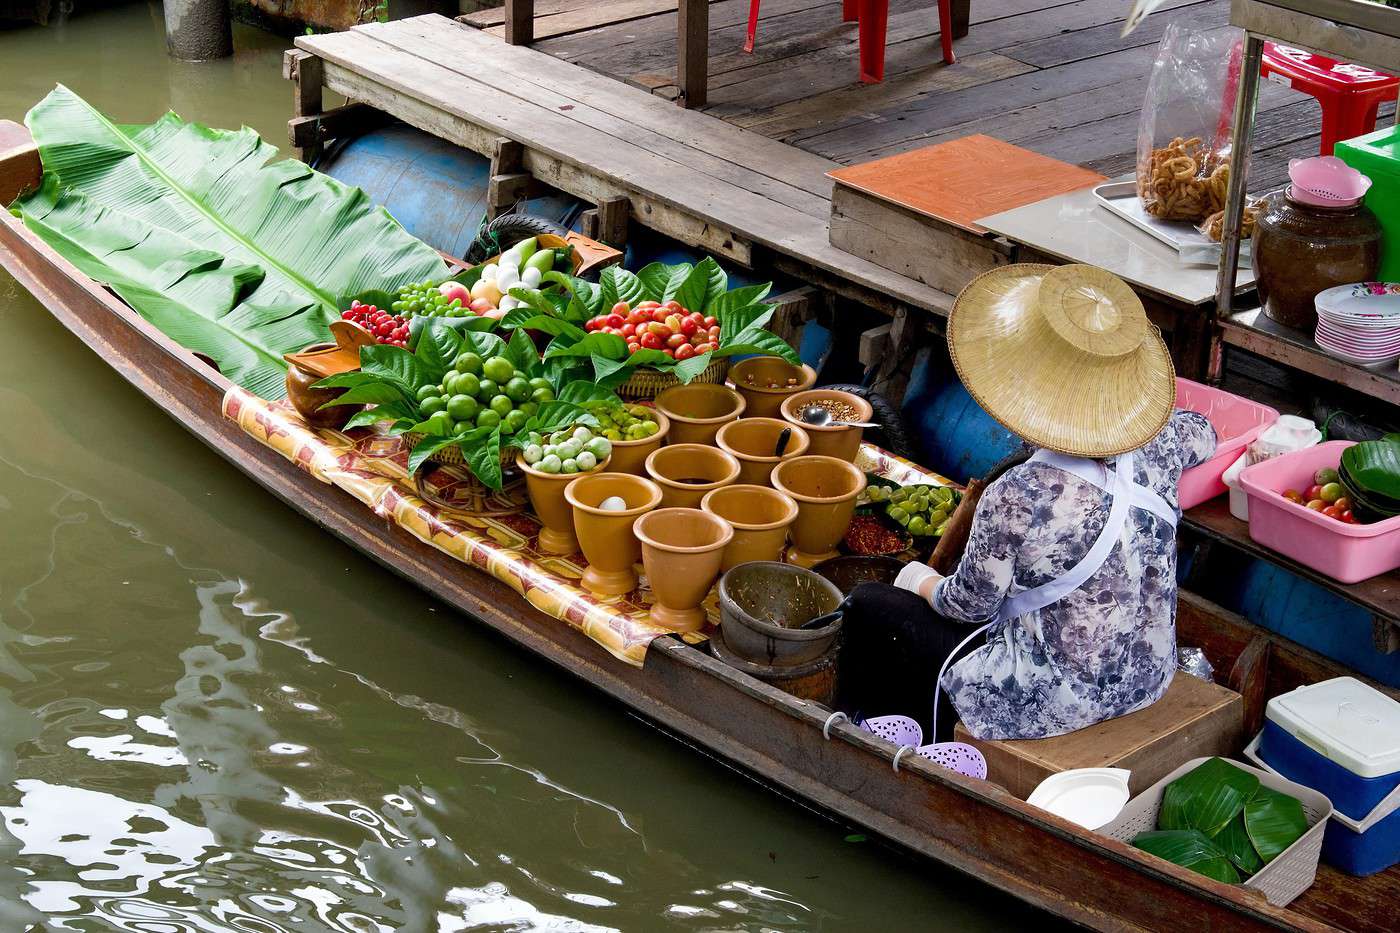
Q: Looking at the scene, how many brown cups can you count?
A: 11